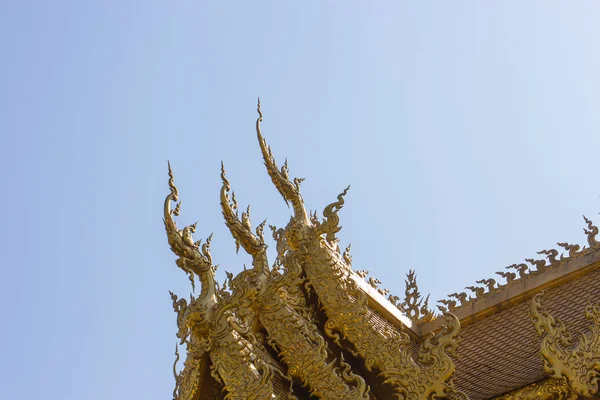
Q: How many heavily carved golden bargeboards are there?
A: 3